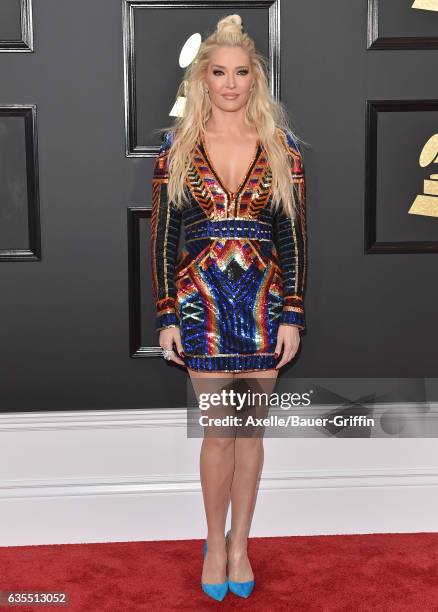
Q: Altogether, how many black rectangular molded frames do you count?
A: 6